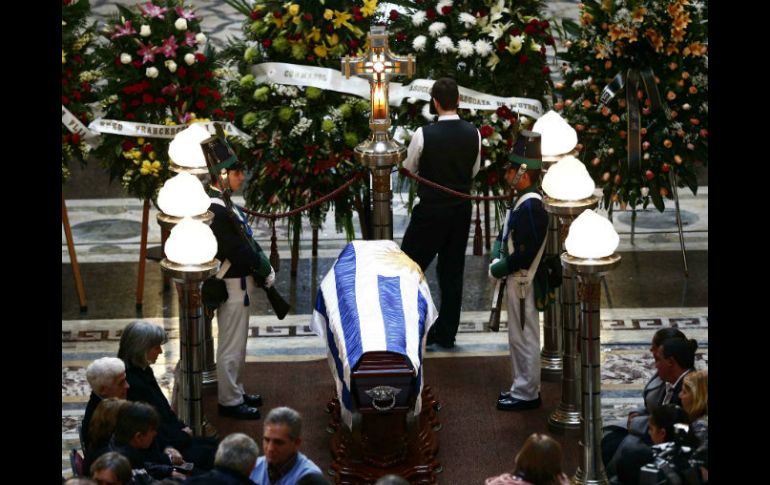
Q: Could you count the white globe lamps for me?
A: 6